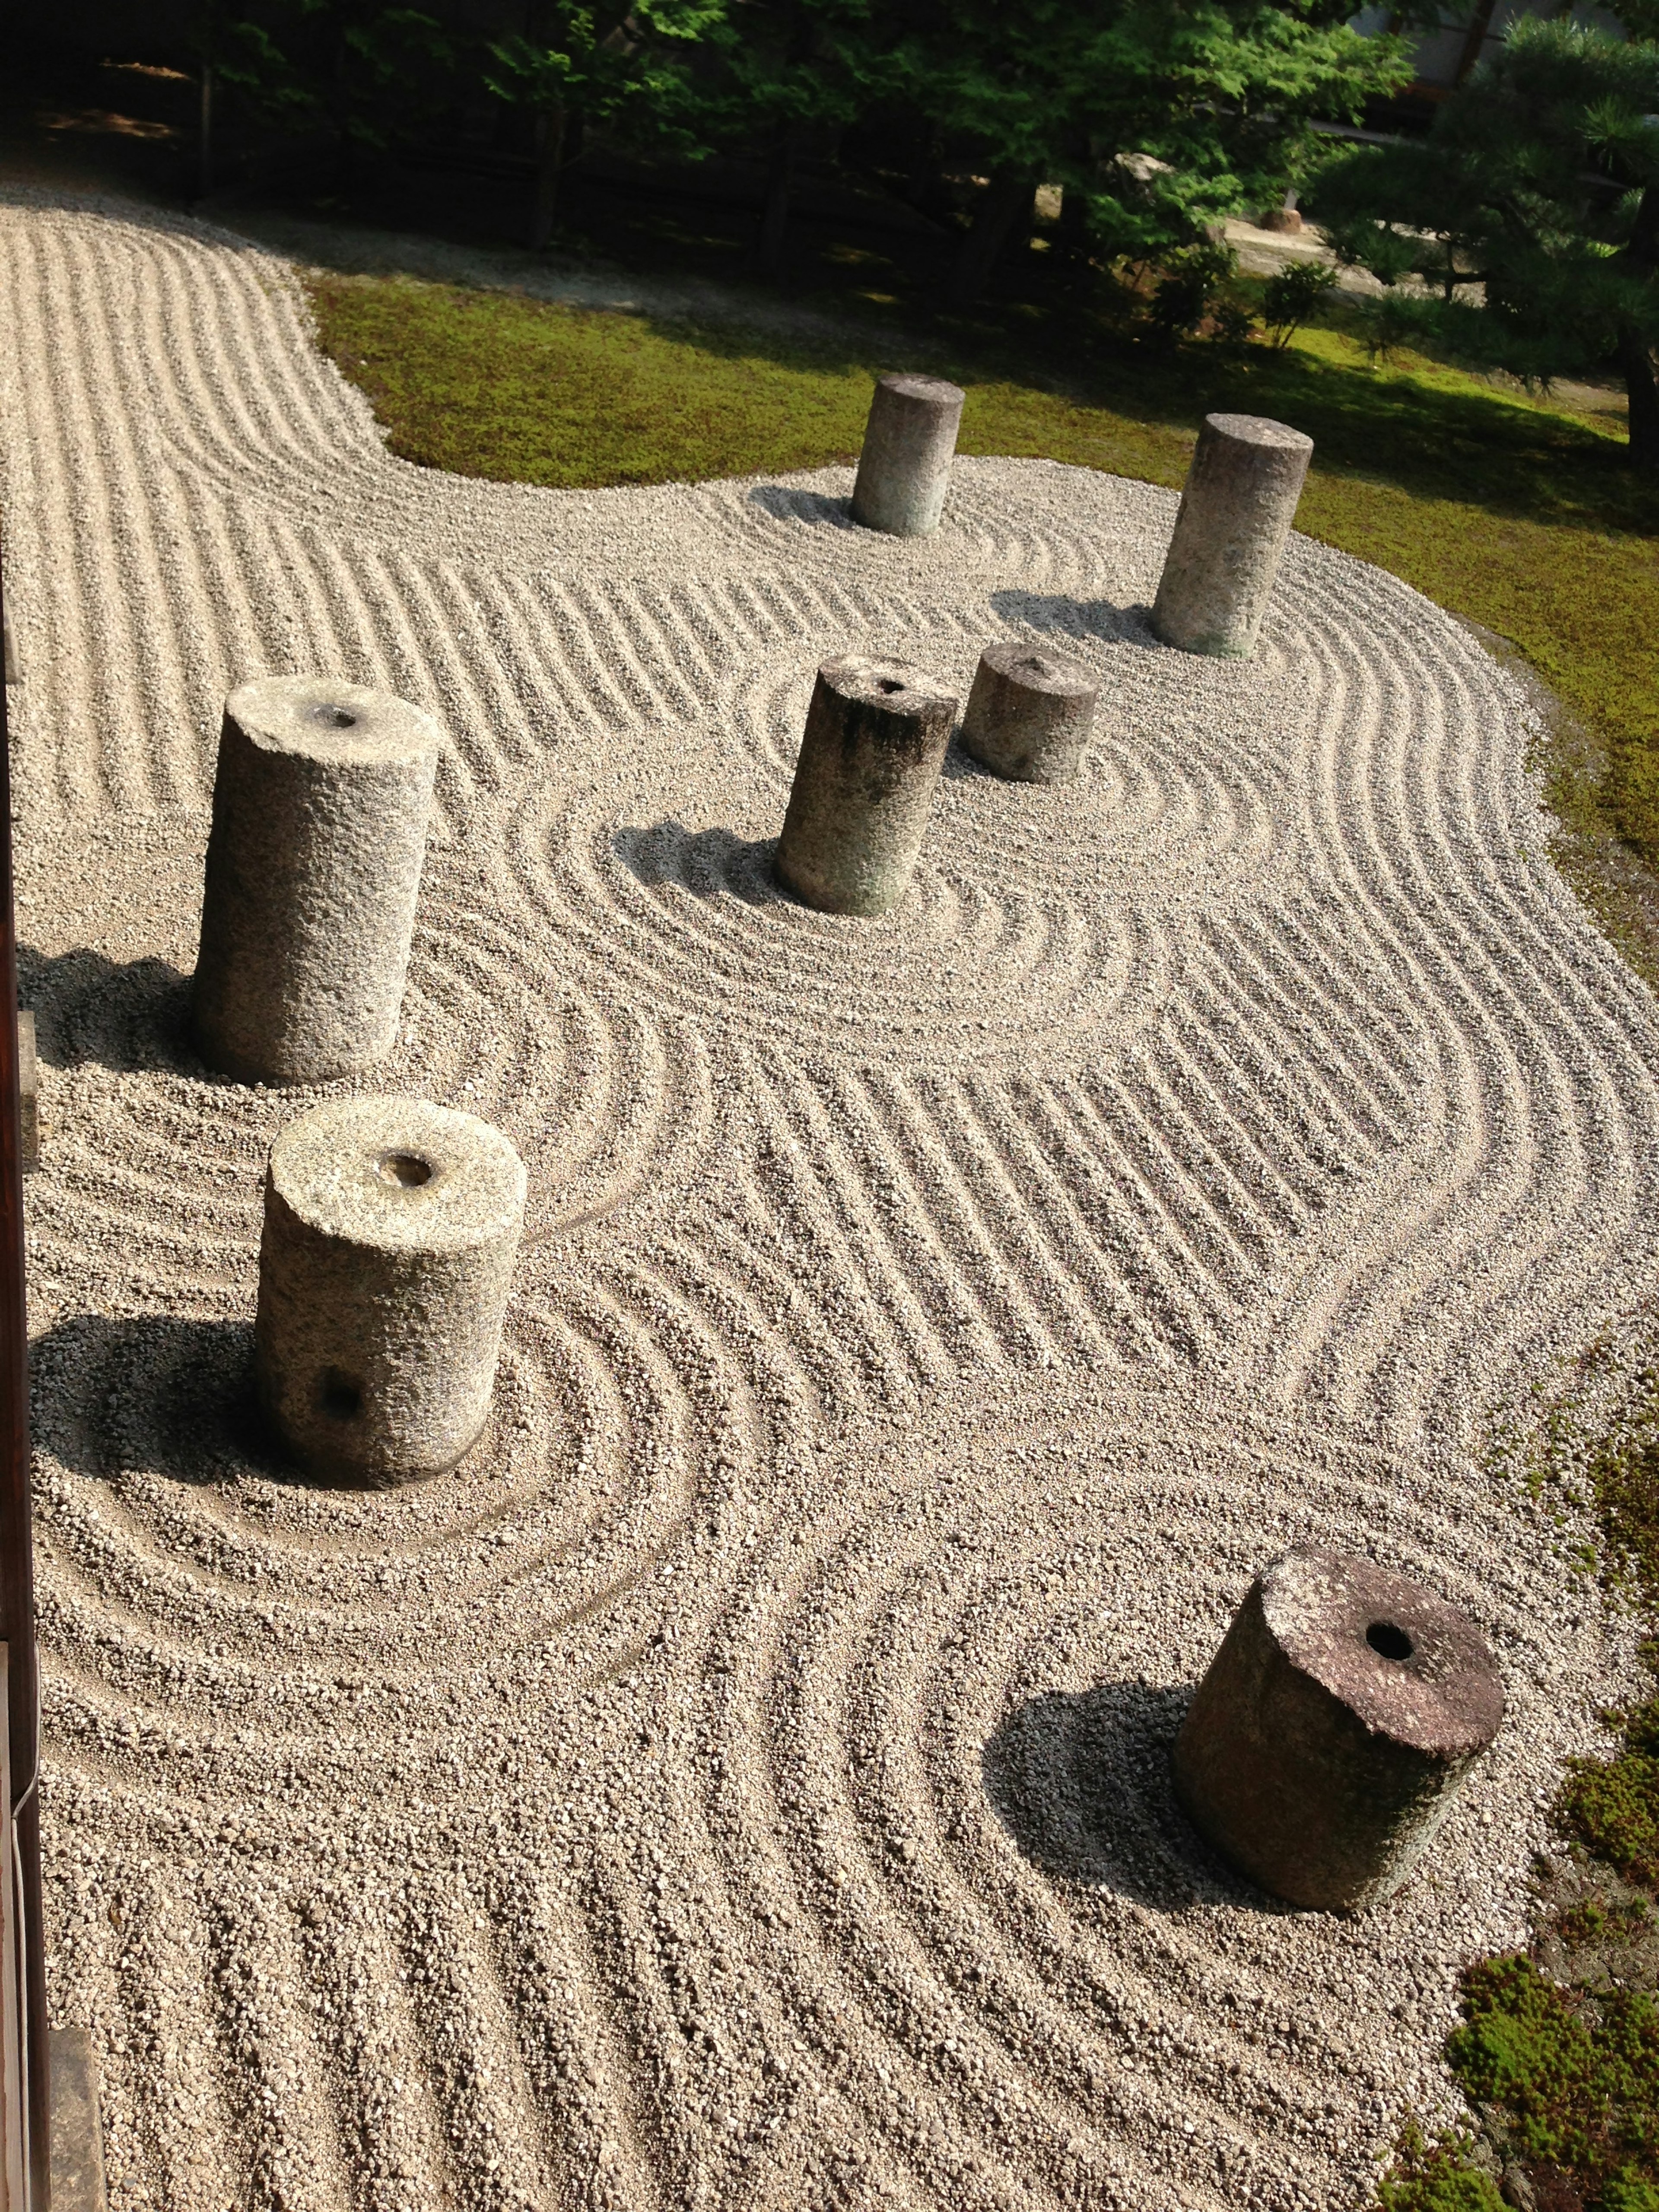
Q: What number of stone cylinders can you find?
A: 7